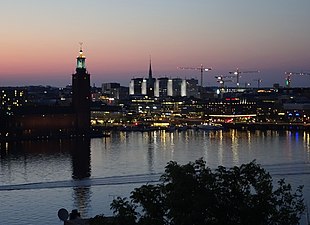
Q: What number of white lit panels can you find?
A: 5